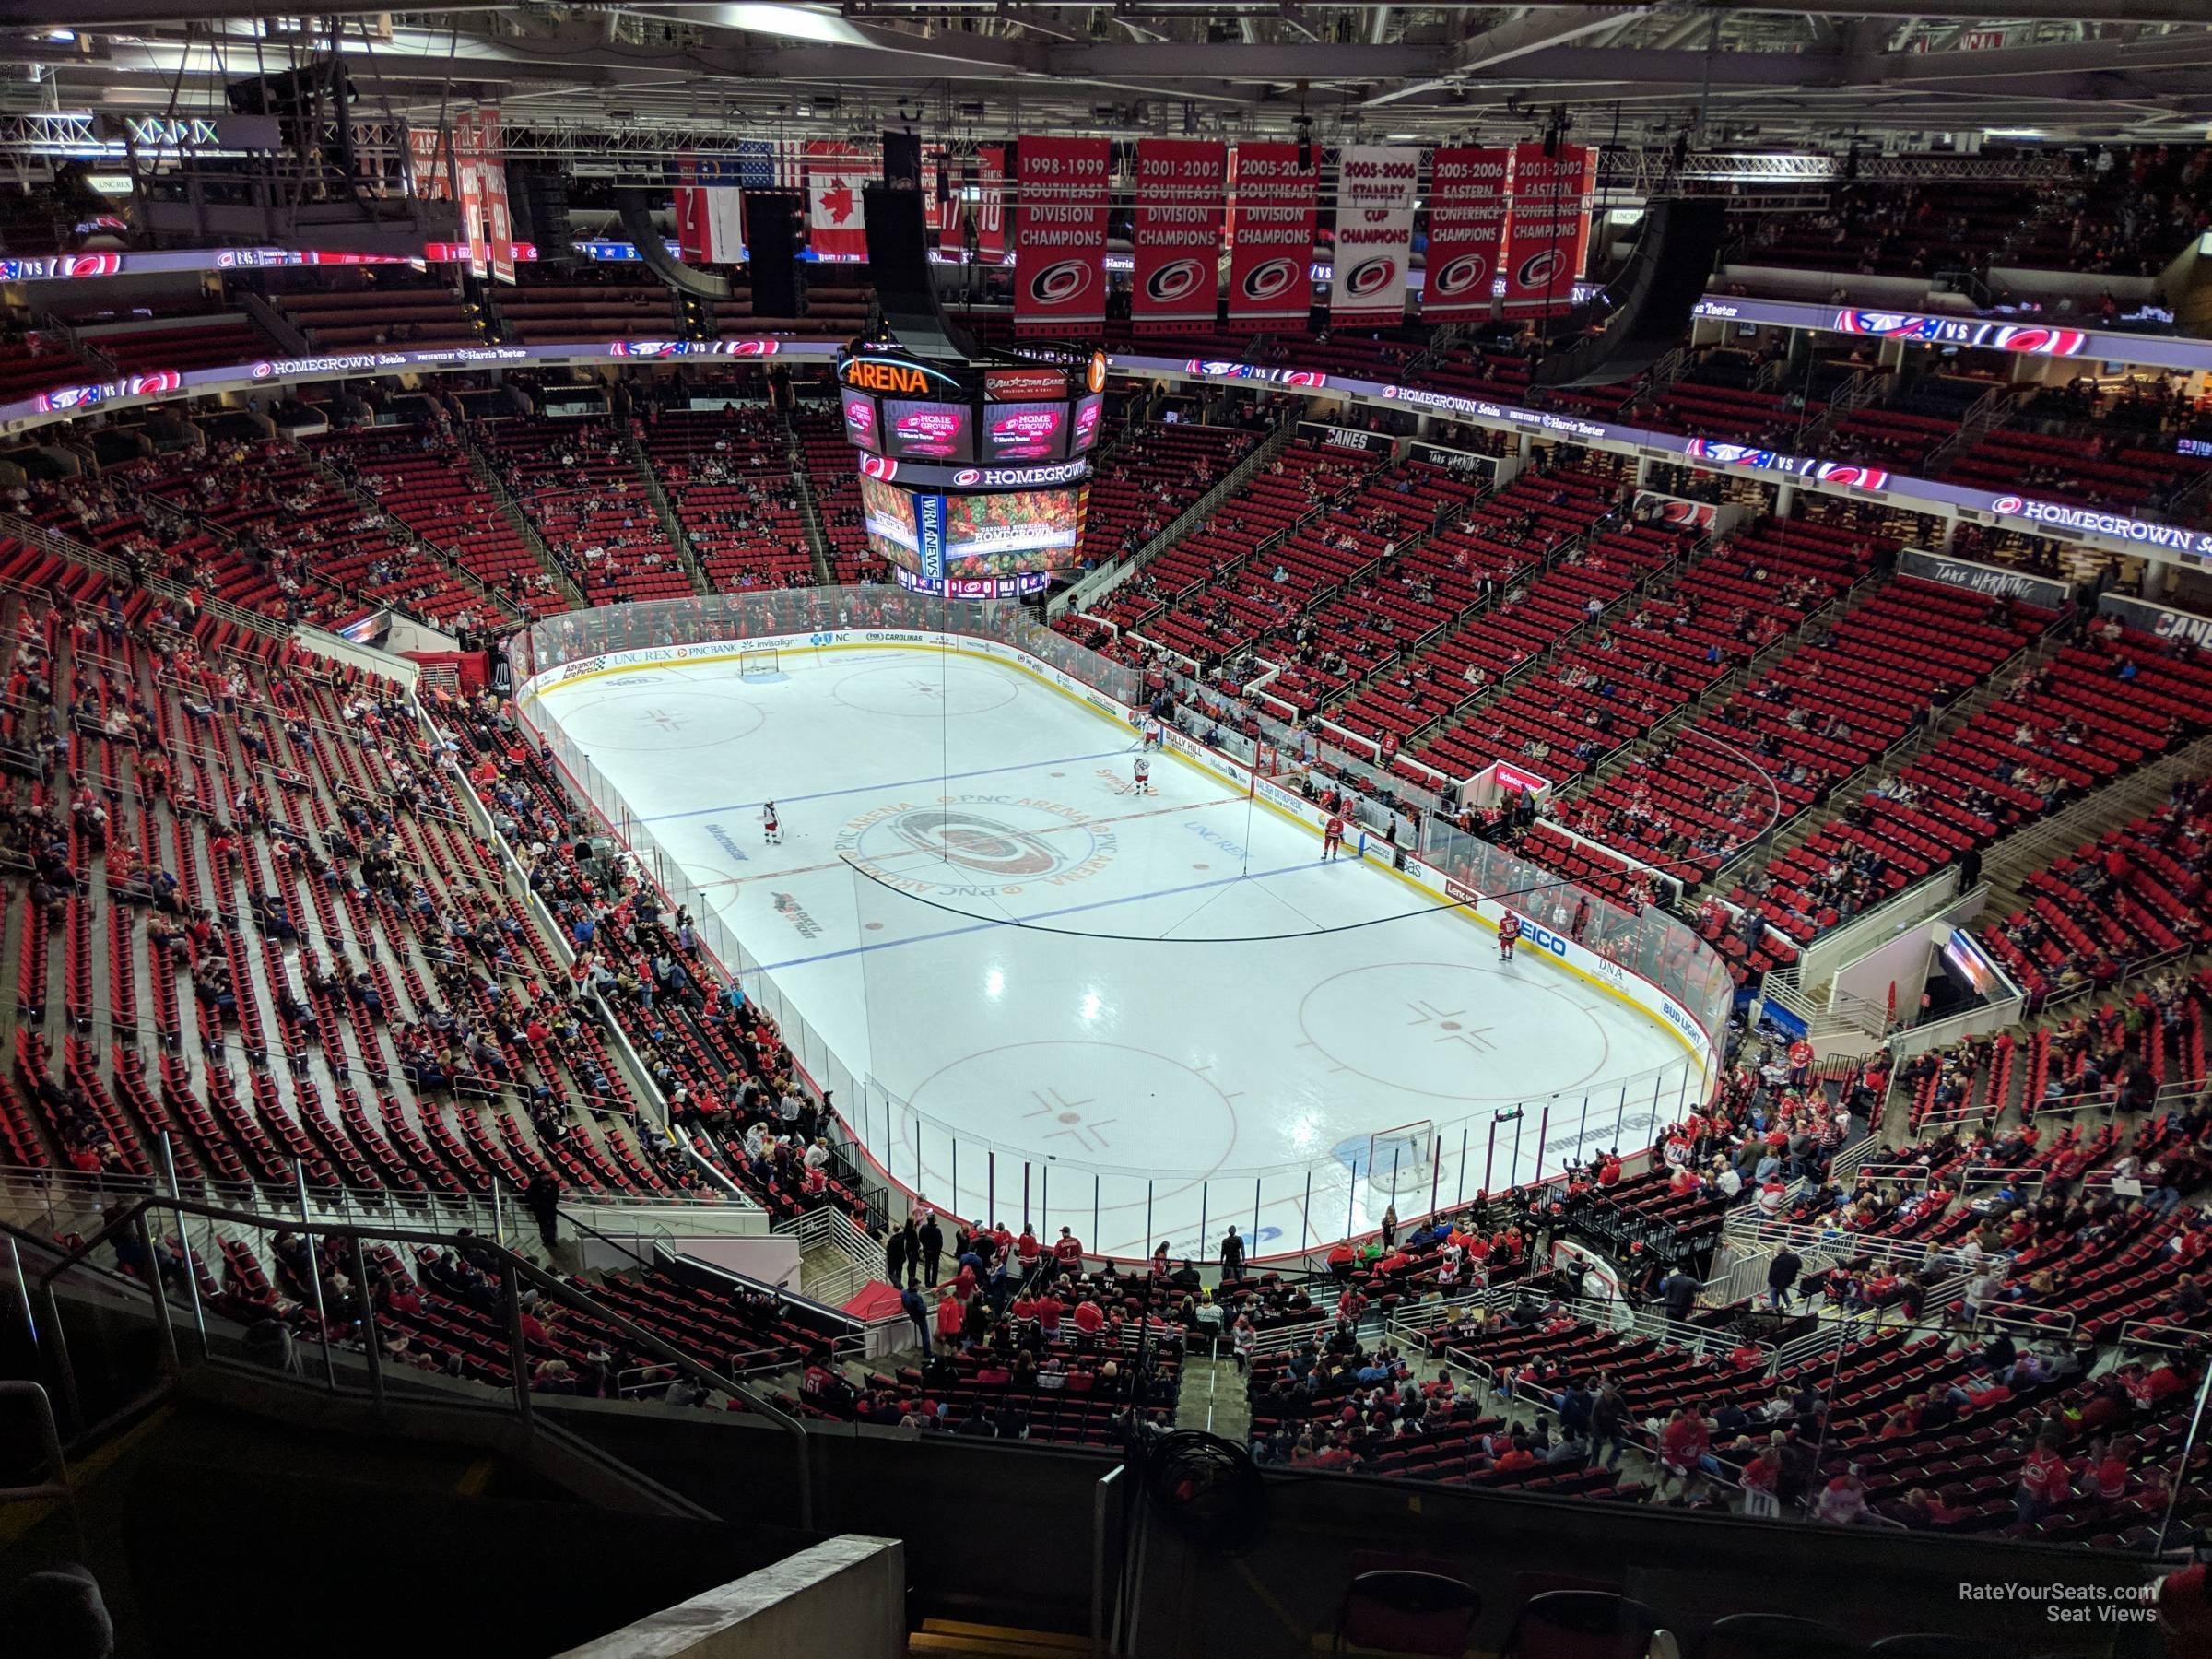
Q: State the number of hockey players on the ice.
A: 5